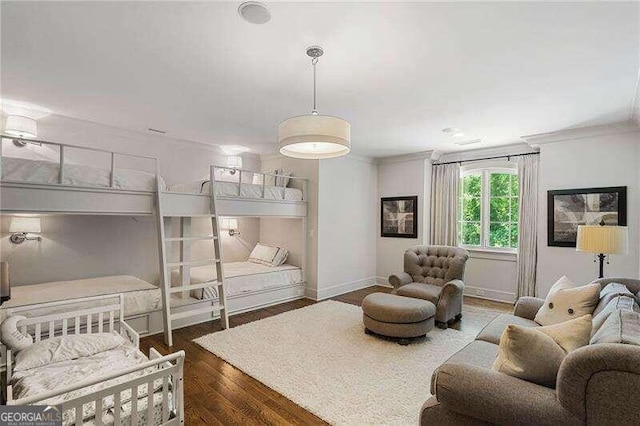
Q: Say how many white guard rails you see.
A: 2